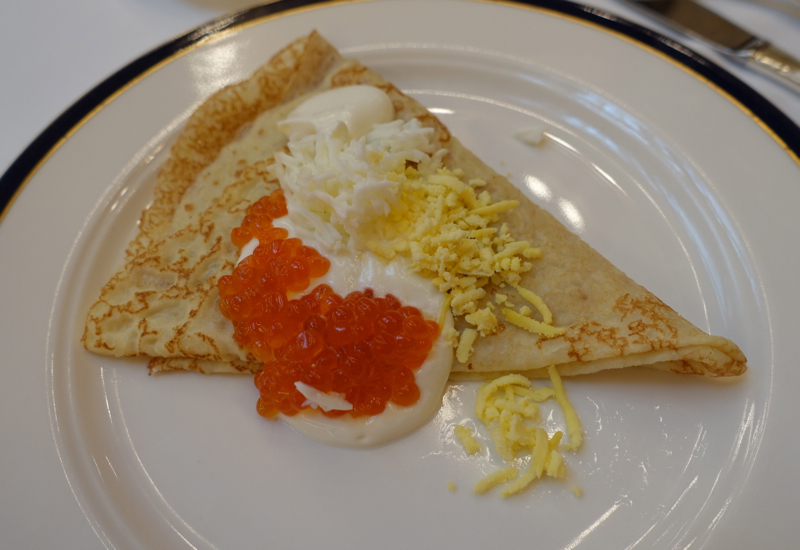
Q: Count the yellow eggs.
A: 0